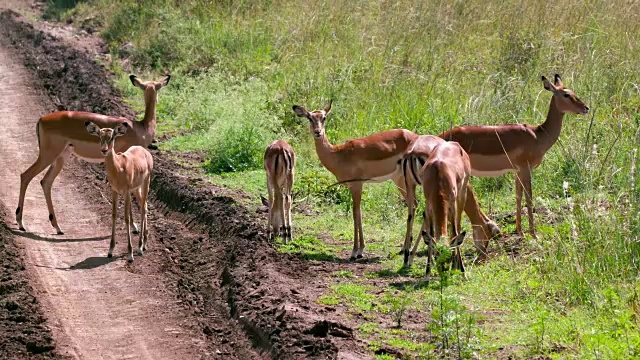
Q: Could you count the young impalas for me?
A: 2